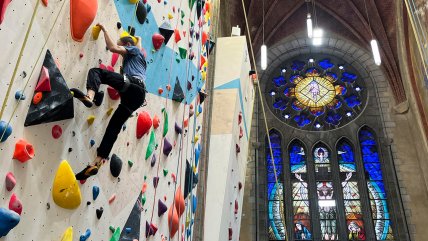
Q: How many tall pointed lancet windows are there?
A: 5